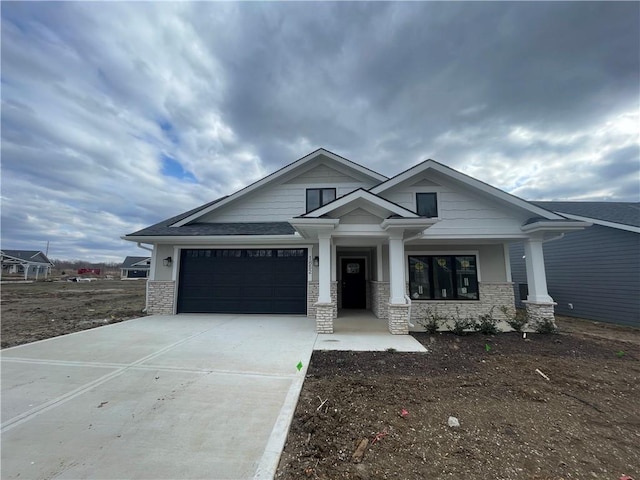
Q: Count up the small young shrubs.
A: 5